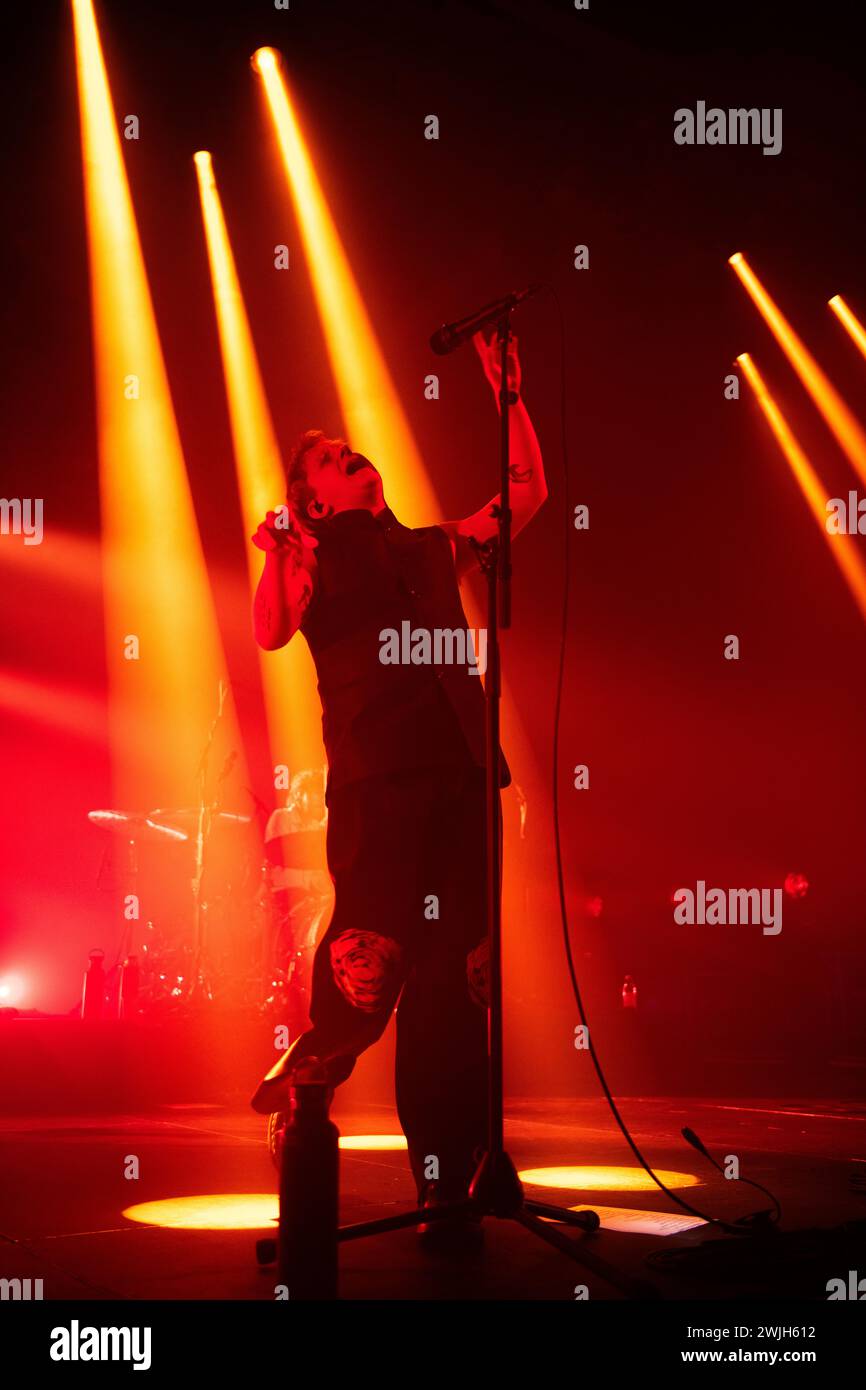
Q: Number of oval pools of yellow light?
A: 3